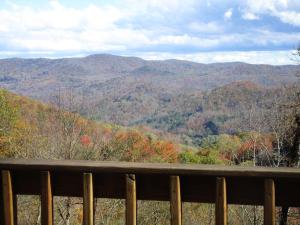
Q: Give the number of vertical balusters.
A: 7